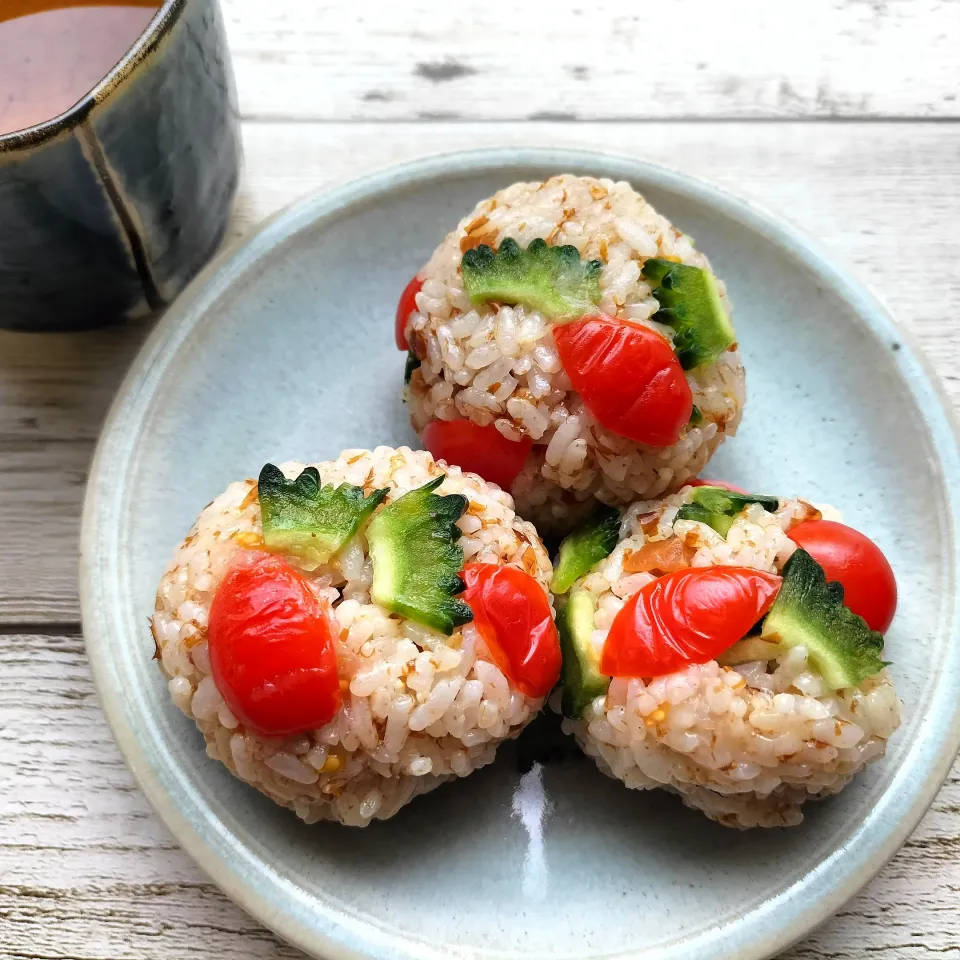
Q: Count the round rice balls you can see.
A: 3